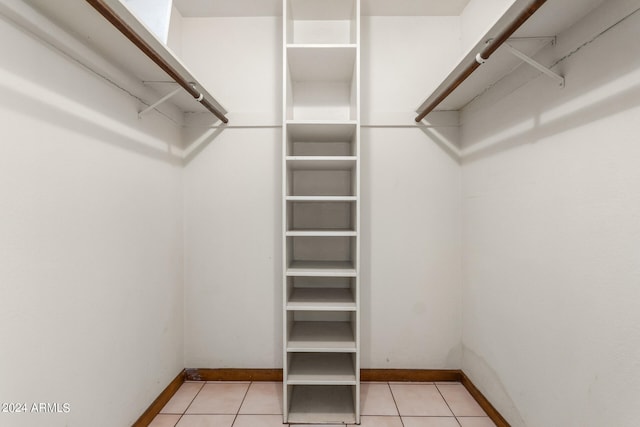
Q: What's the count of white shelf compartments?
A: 10